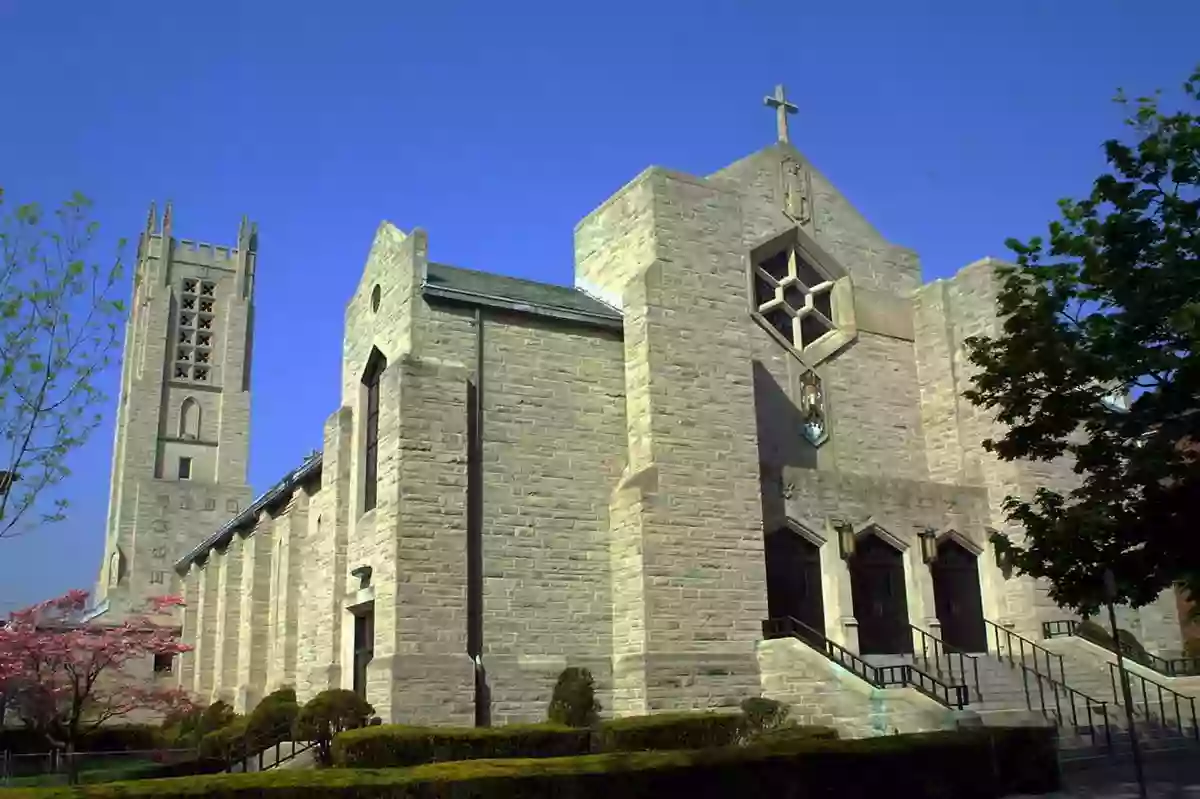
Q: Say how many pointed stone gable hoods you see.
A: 3